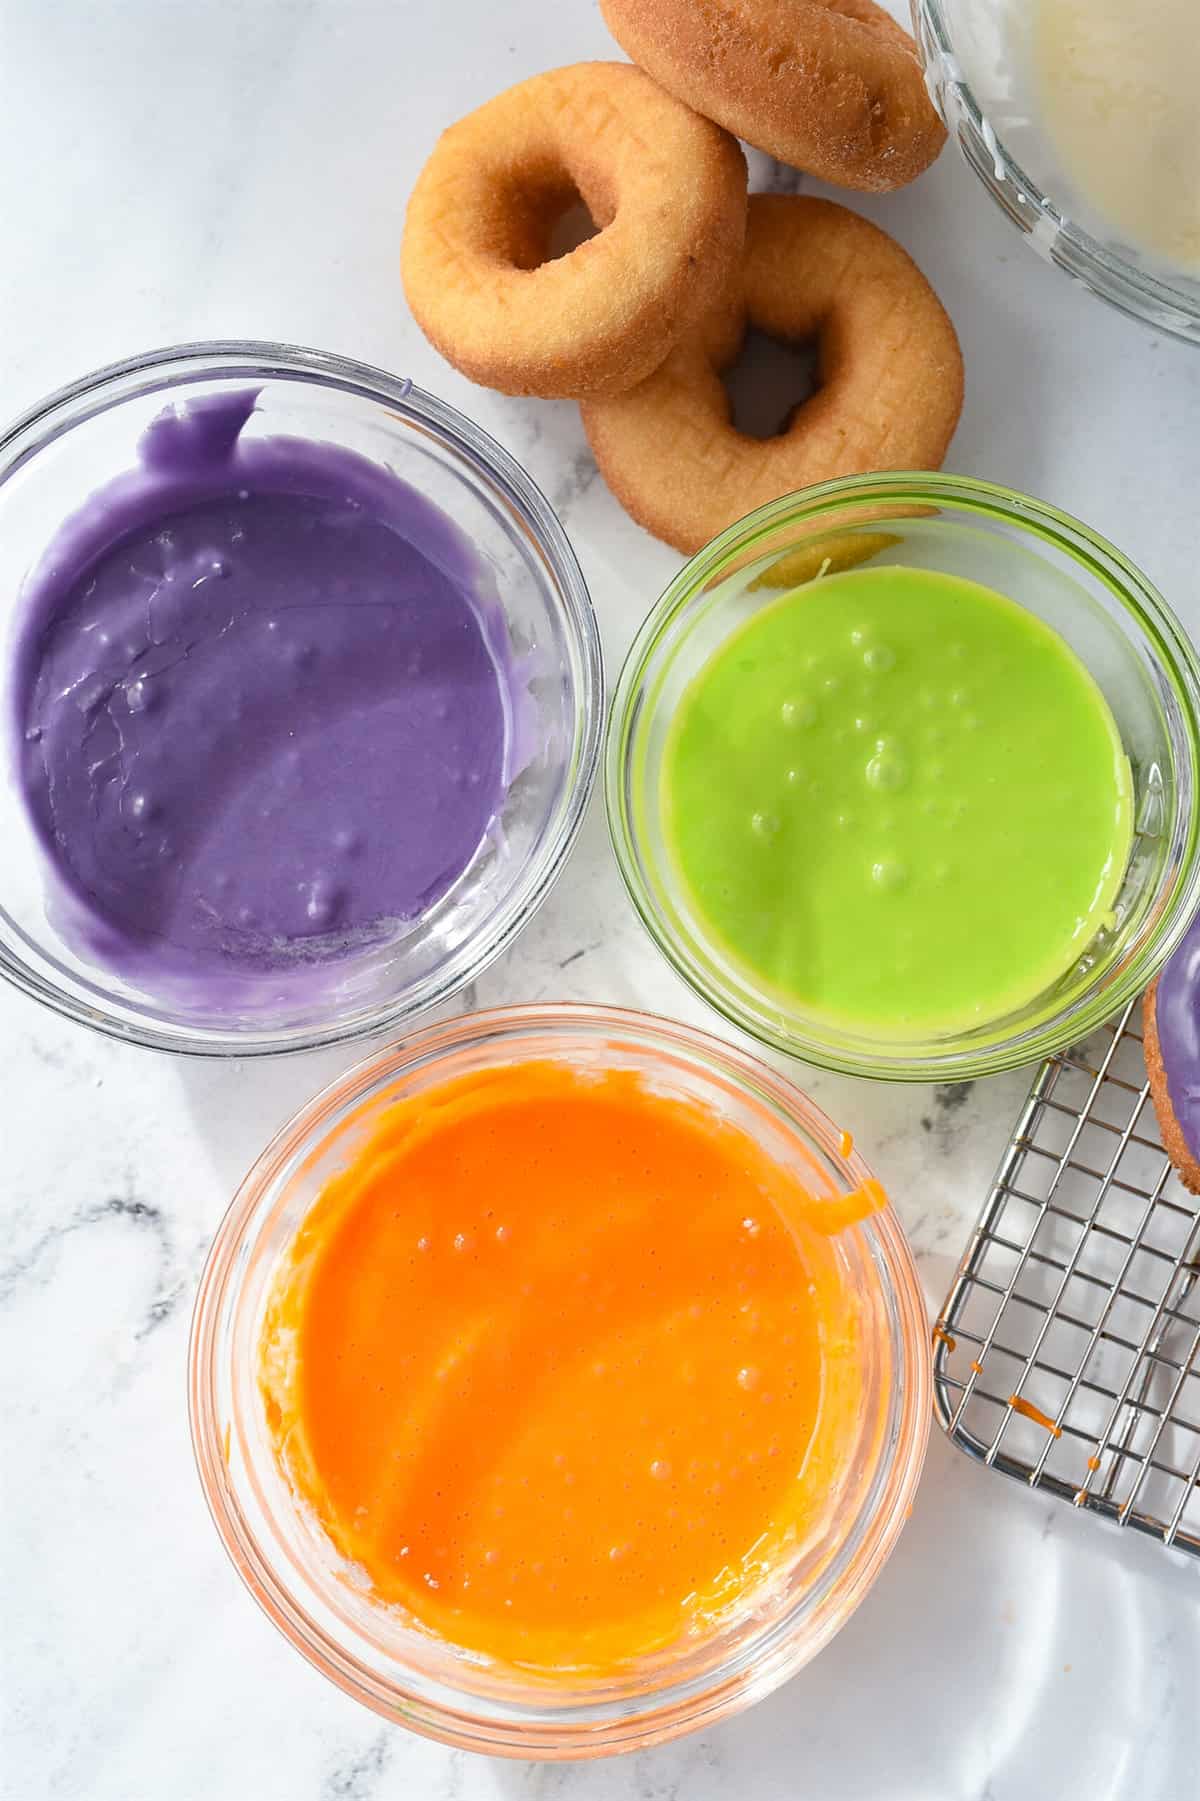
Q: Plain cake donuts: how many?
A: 3